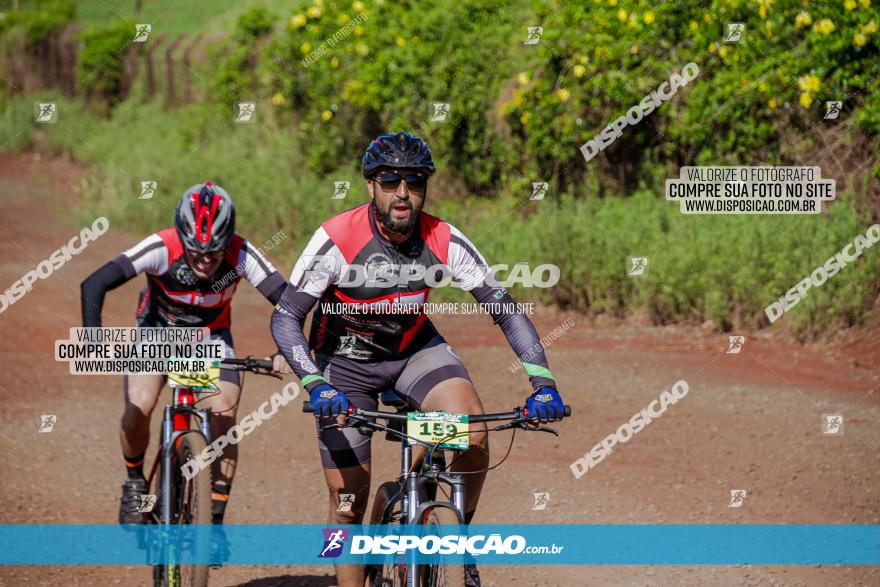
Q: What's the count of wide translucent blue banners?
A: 1